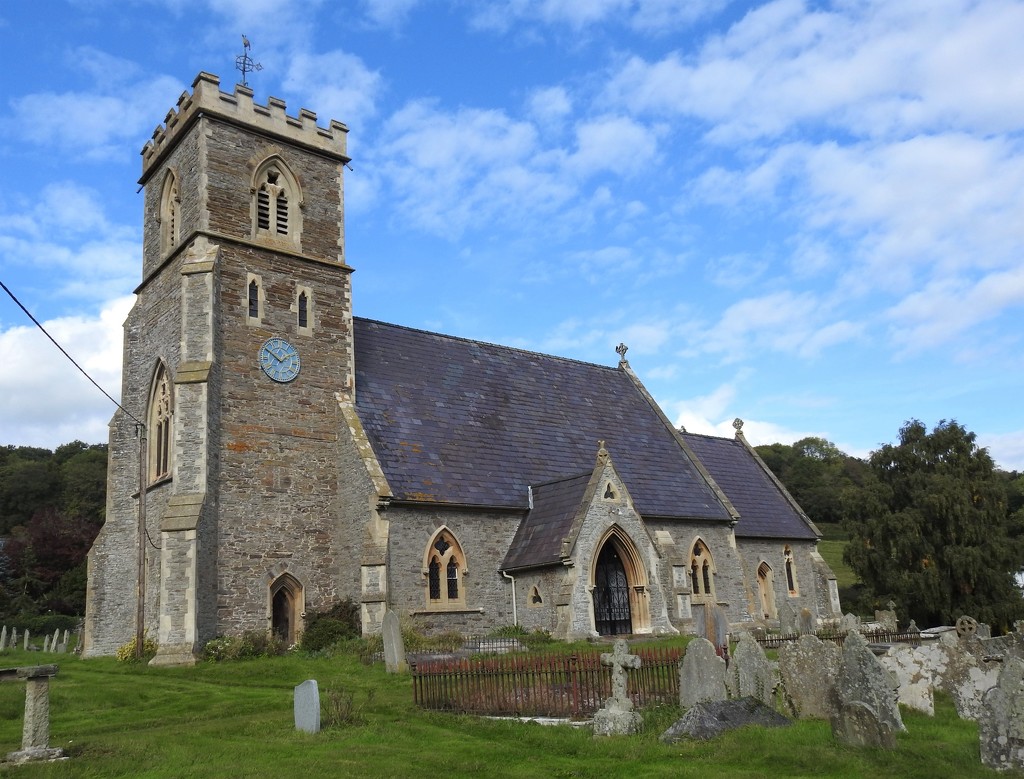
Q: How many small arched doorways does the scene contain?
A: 2